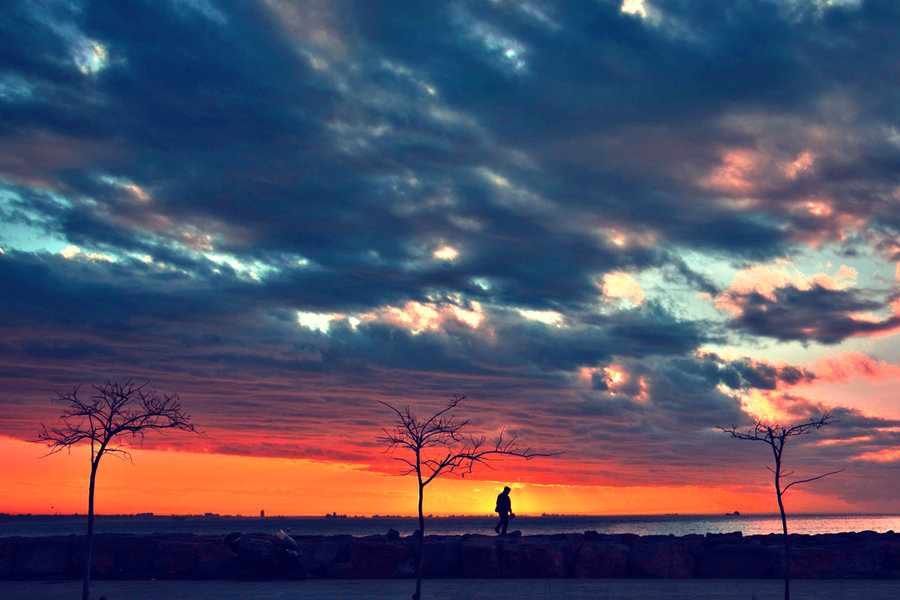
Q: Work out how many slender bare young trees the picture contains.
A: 3